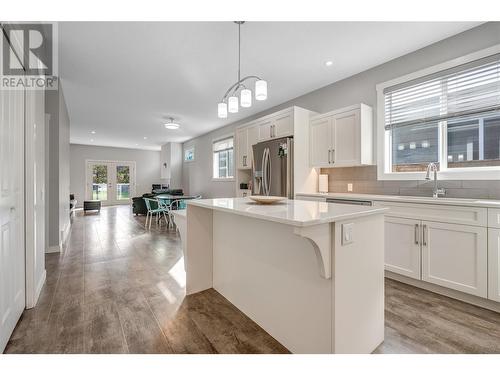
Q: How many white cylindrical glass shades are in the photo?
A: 4